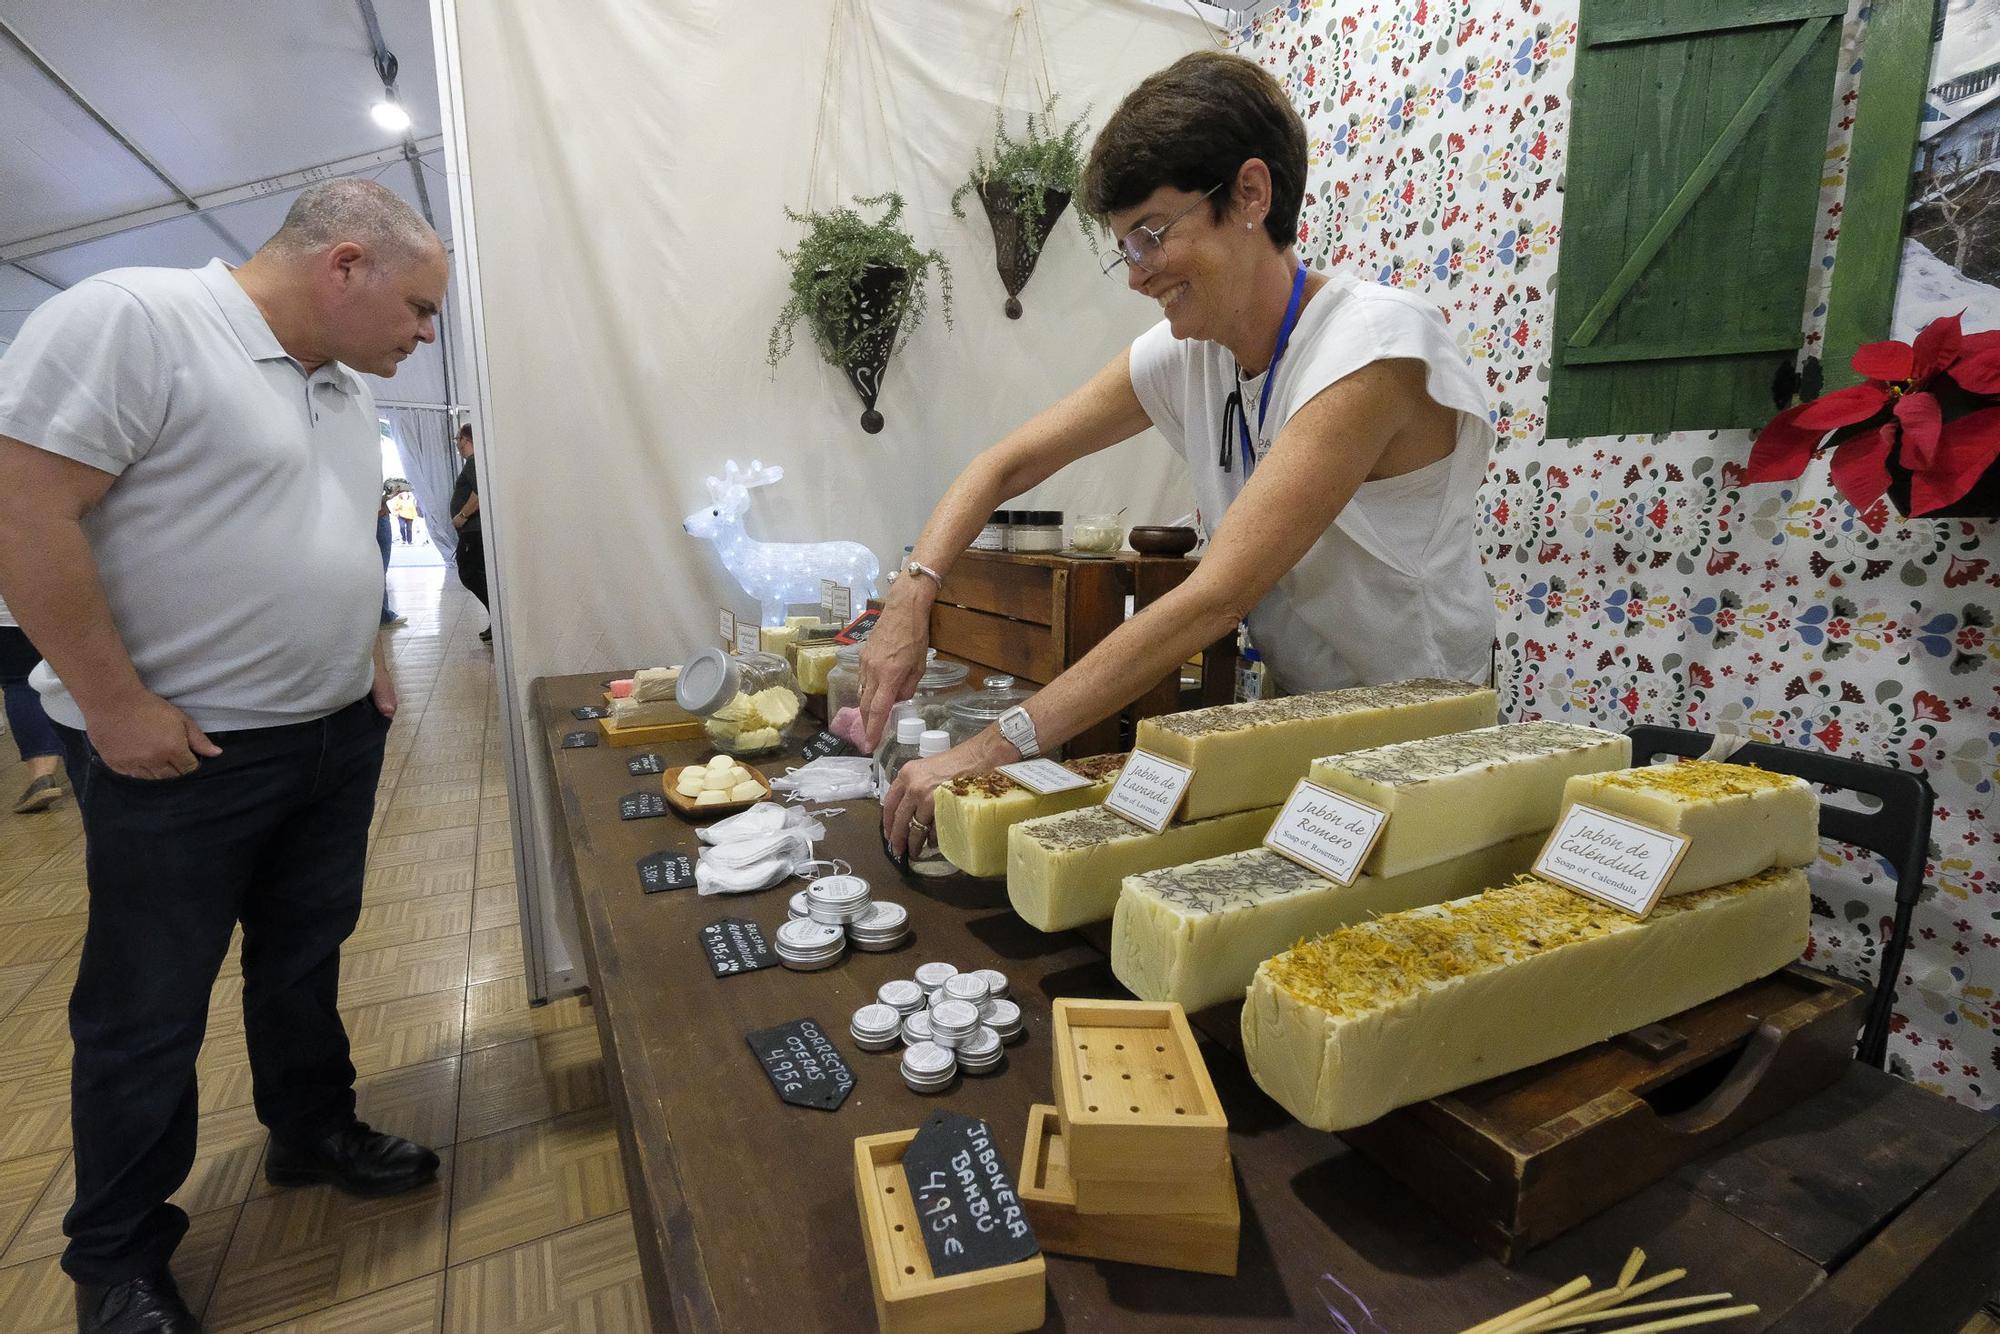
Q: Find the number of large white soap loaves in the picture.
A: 7